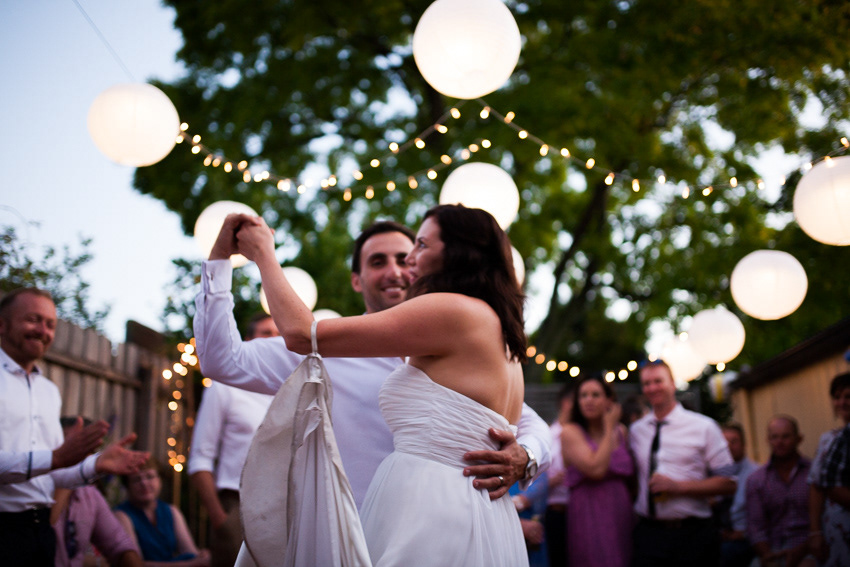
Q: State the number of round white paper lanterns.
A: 11